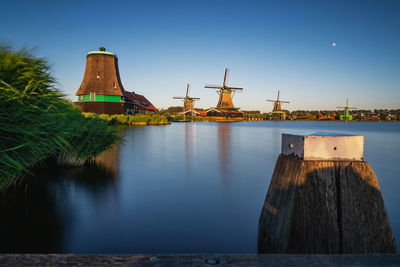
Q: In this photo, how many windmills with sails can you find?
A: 4